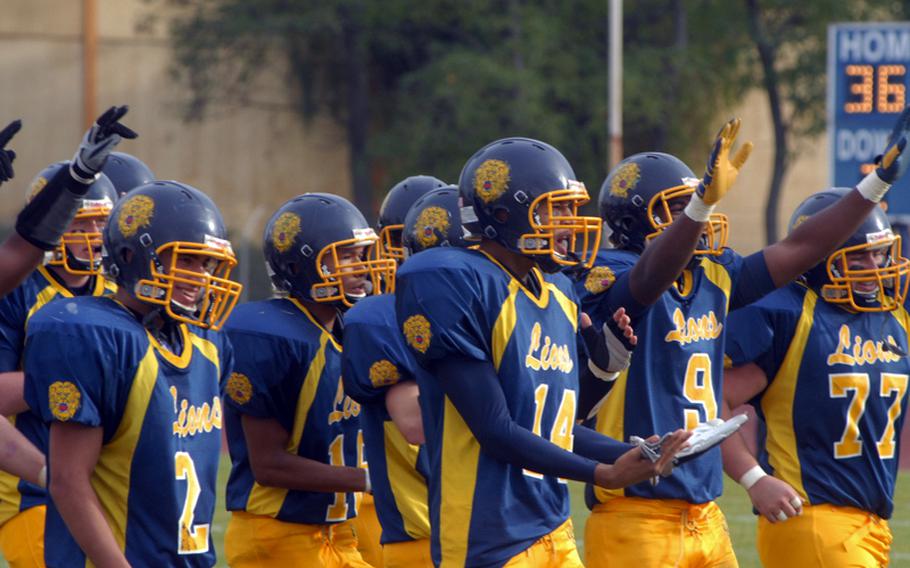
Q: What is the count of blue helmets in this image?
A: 9